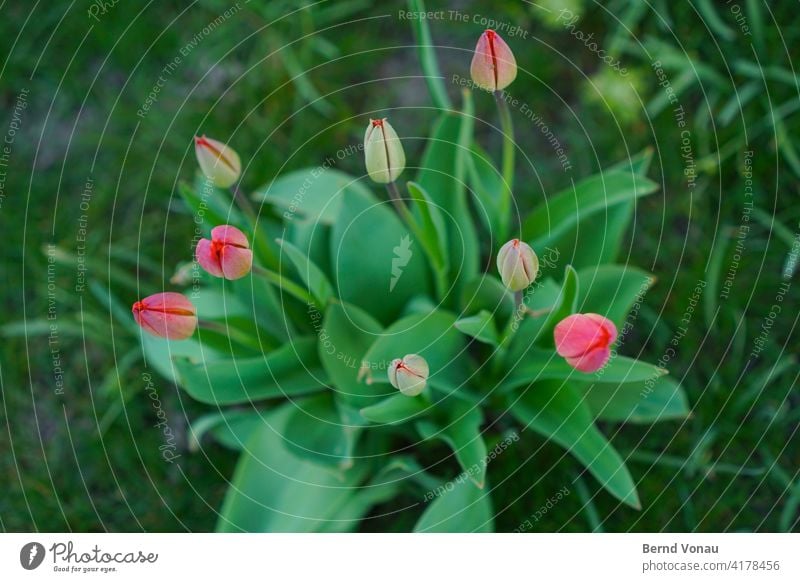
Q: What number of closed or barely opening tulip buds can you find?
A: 8